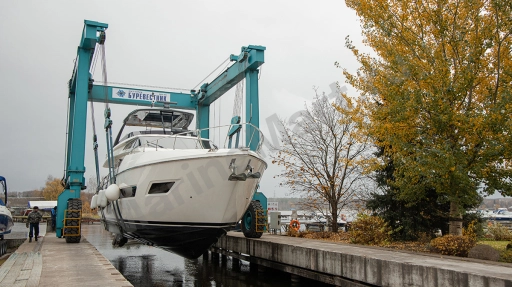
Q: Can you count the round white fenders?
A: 1